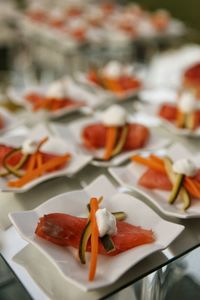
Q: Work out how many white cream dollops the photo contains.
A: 7